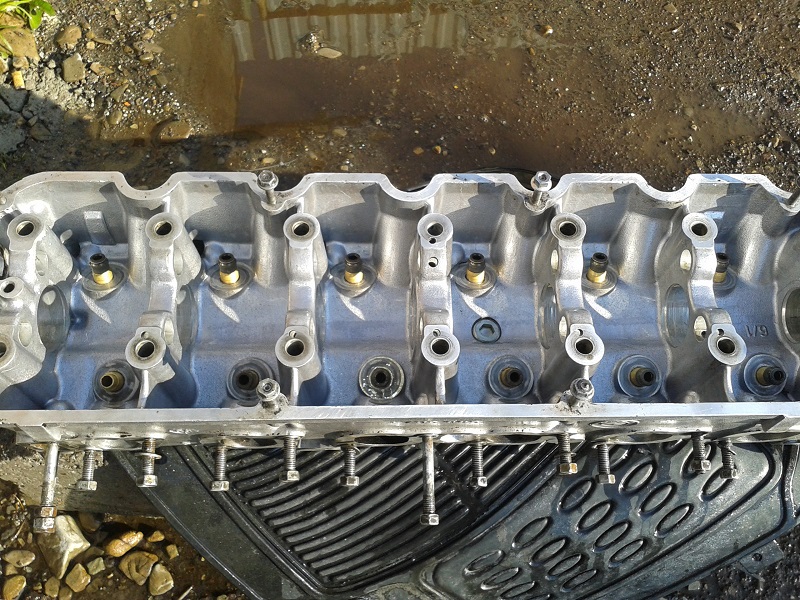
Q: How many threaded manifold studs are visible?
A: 12